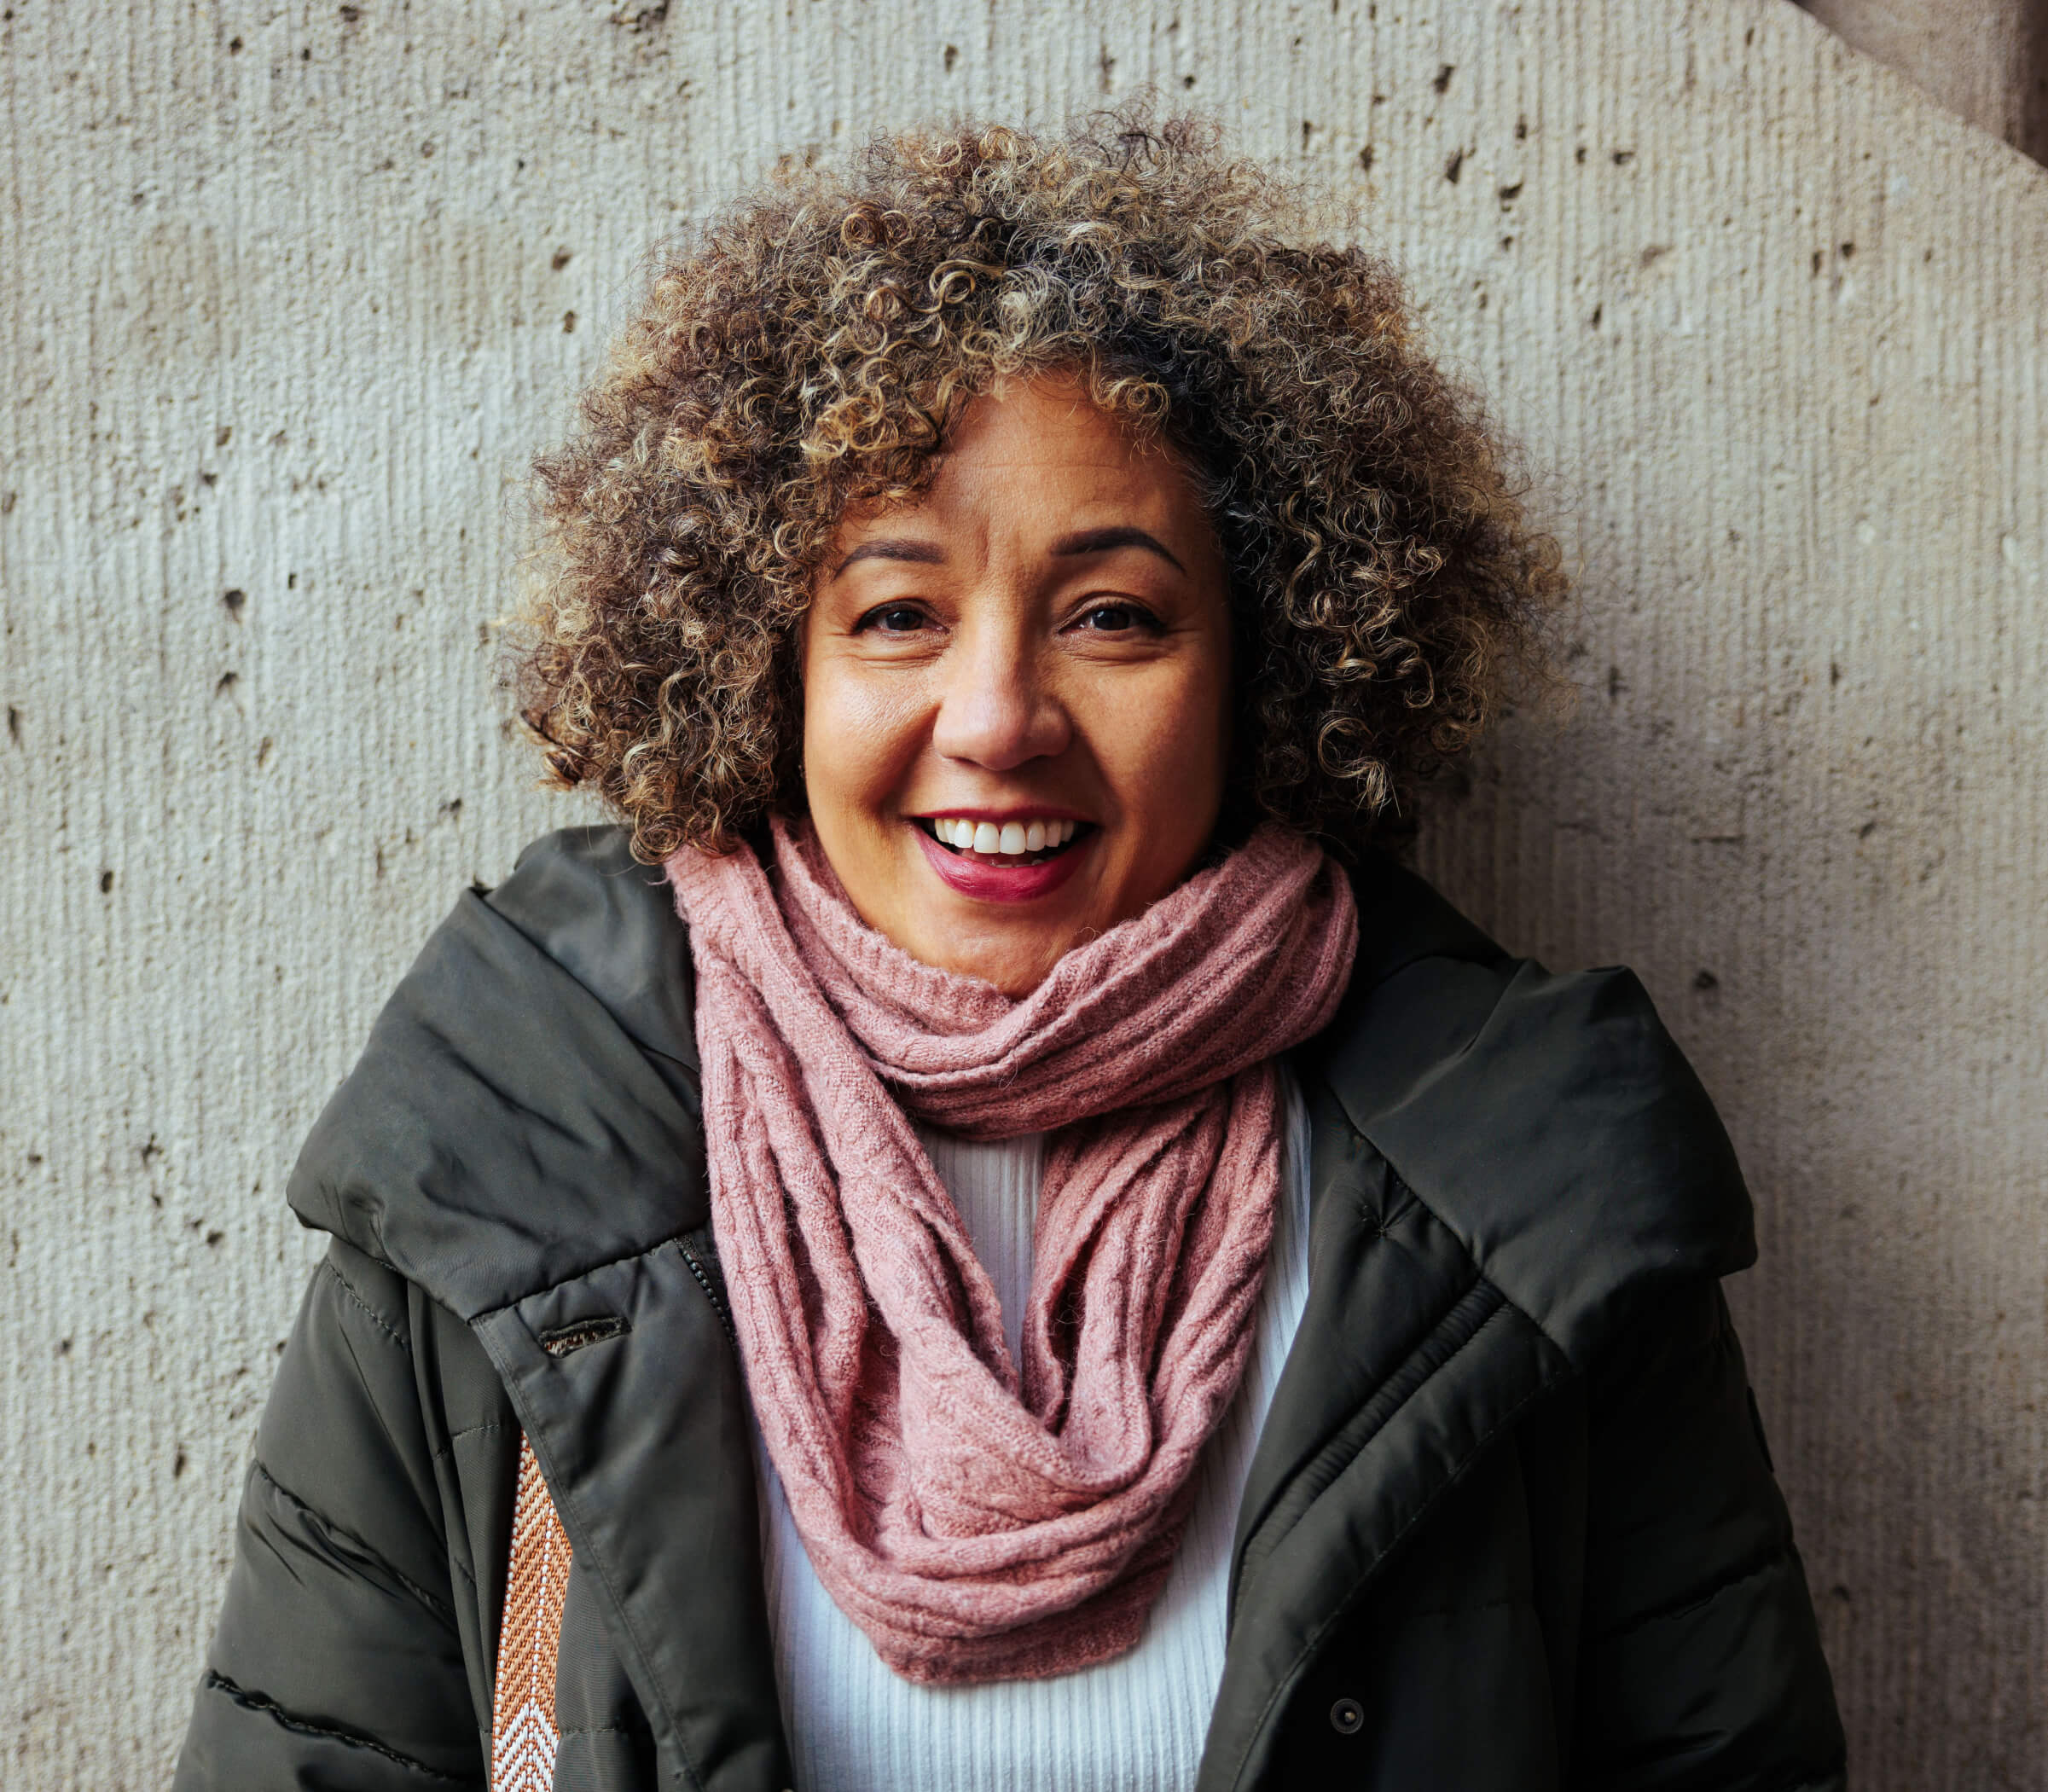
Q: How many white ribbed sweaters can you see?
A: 1